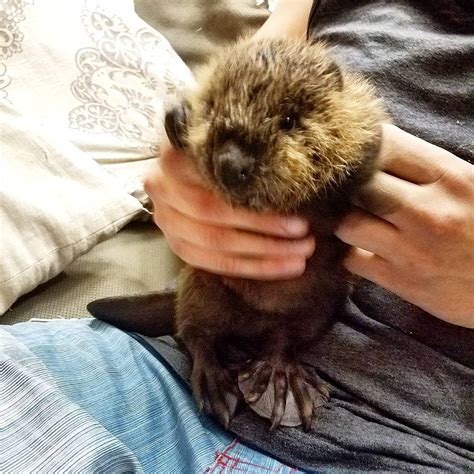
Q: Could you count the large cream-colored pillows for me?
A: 2